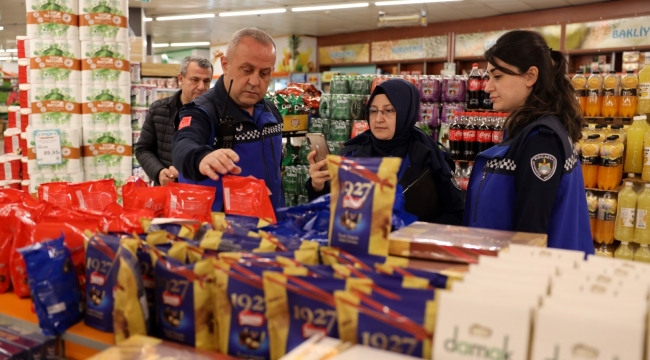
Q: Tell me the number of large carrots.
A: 0